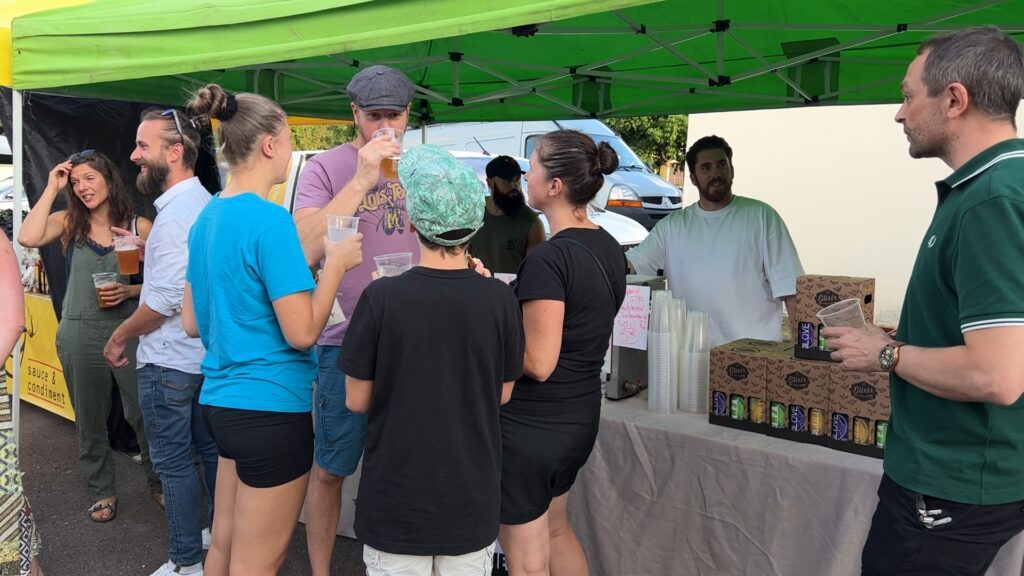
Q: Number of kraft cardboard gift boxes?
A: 4